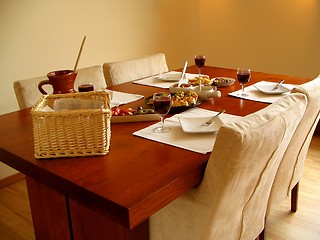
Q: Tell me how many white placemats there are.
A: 4